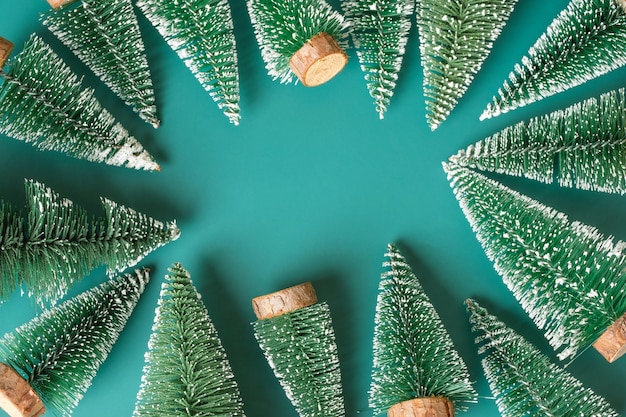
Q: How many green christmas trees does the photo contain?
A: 15